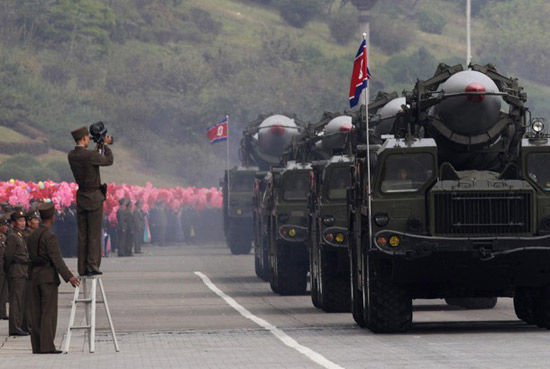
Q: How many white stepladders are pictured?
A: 1